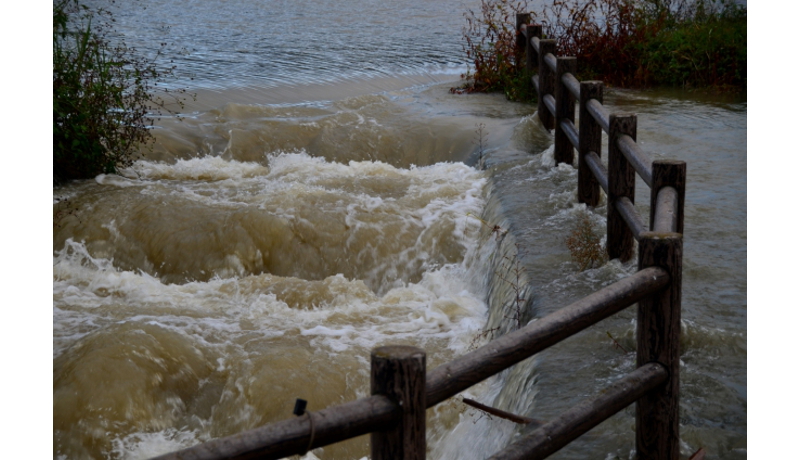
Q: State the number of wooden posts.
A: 9